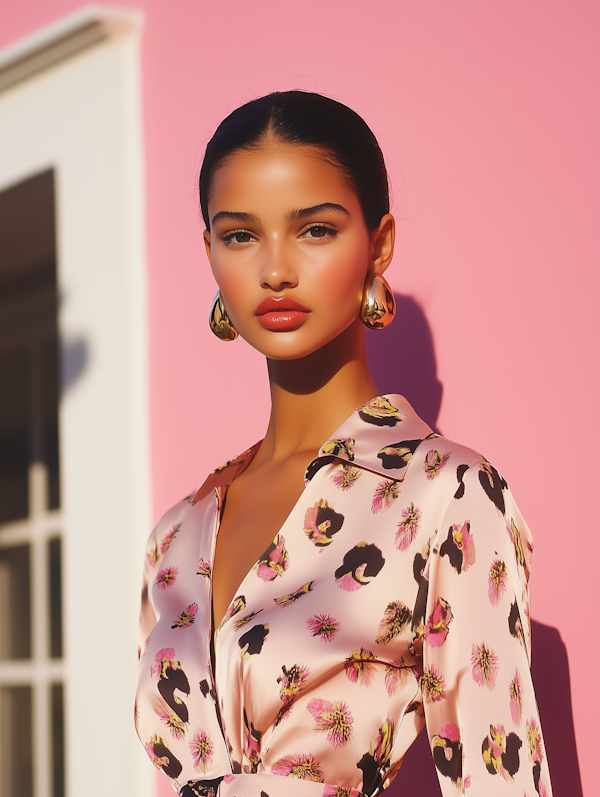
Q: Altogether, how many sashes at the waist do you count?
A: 1